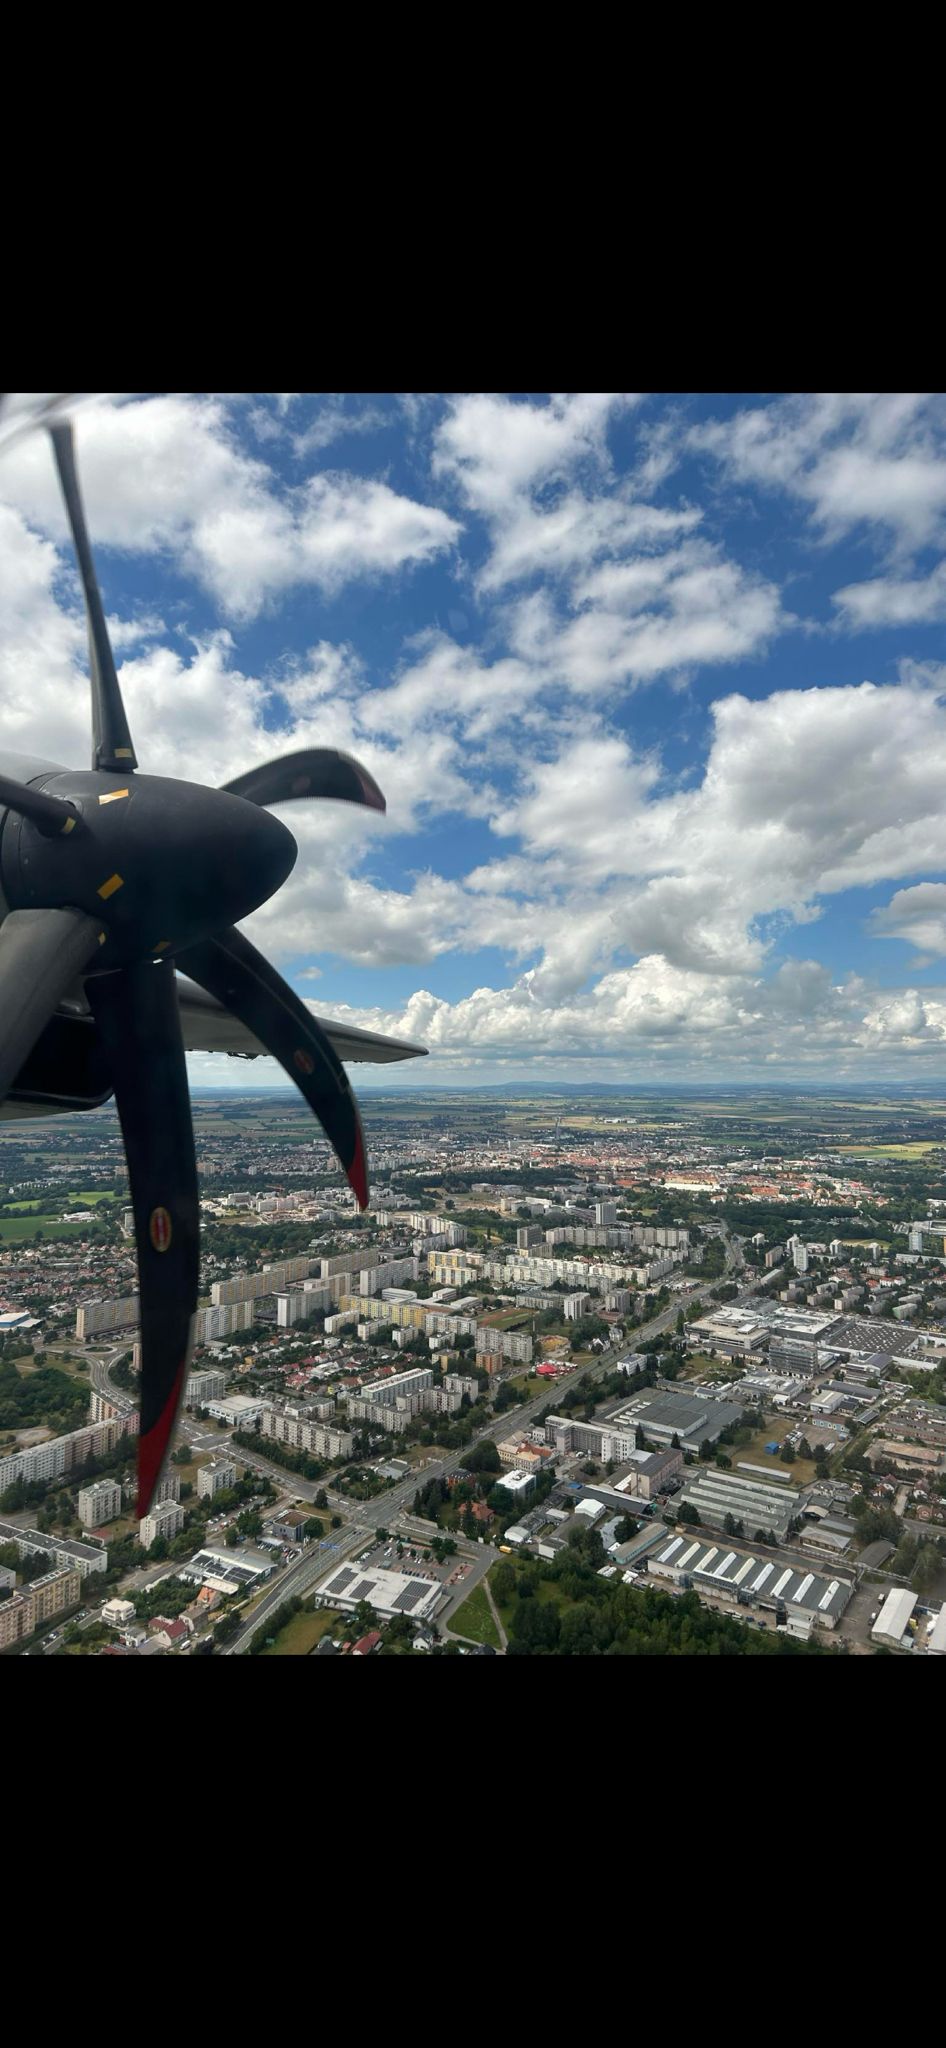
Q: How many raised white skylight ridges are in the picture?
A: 9